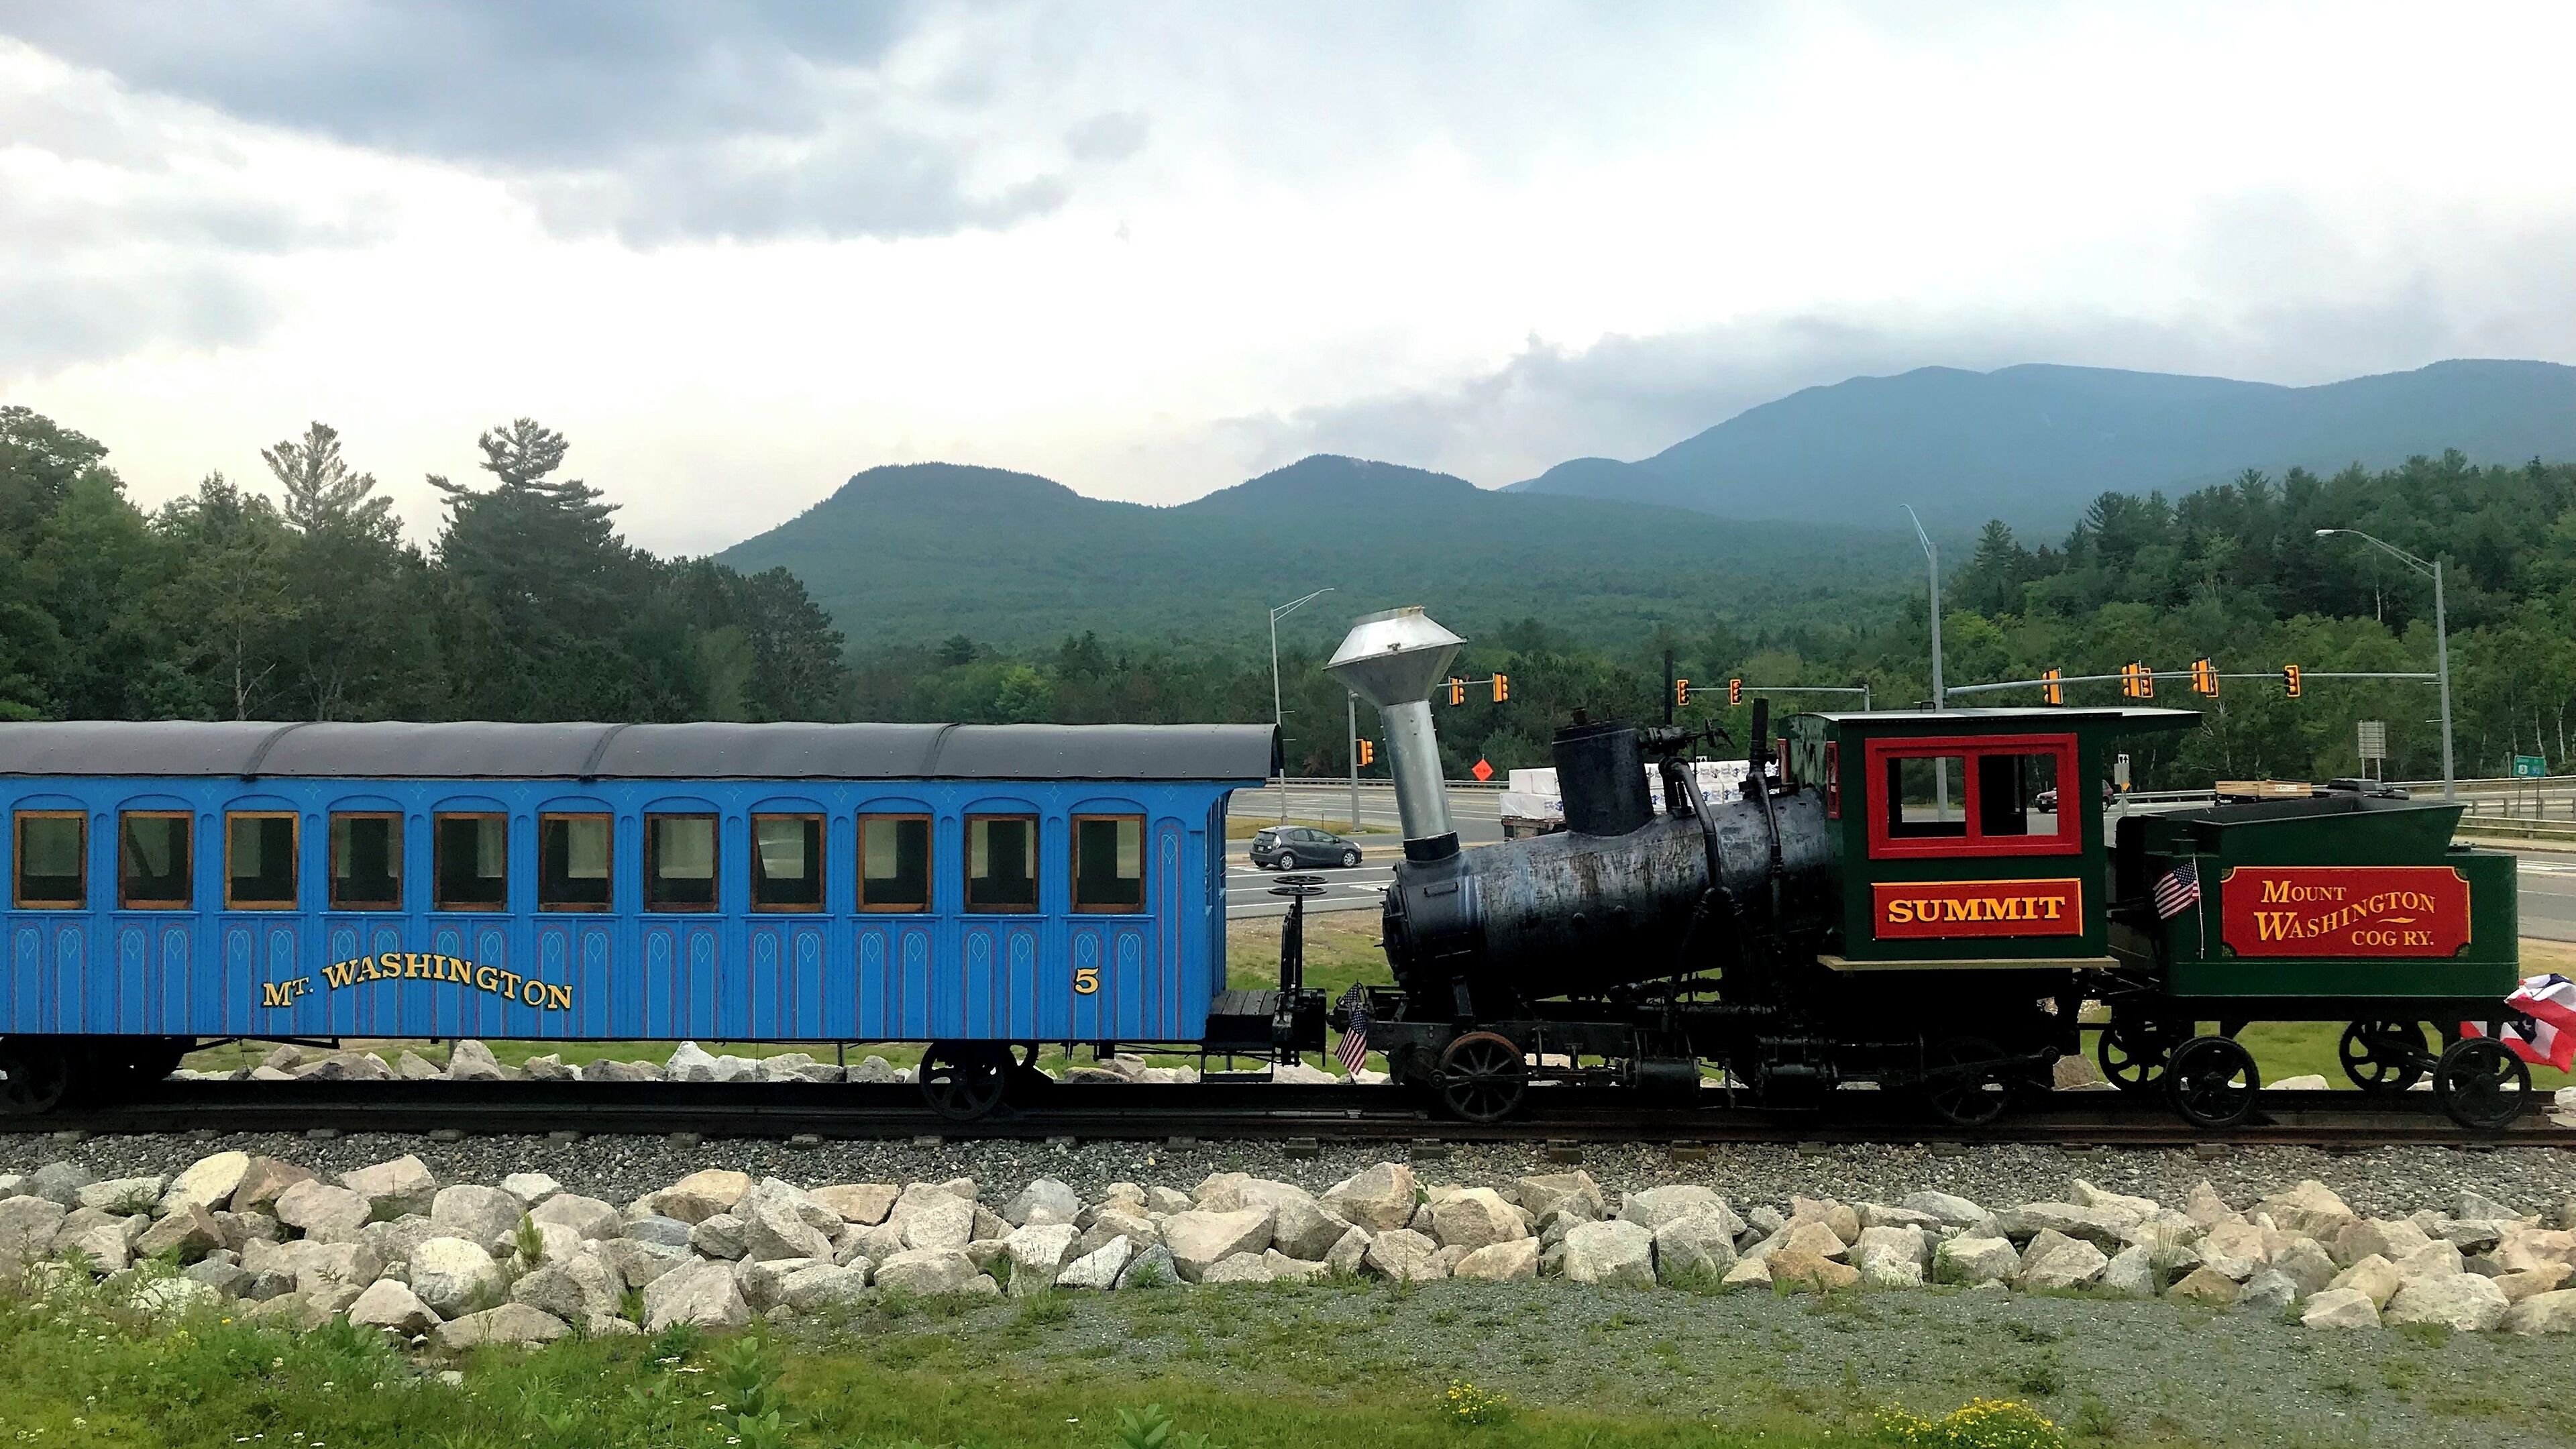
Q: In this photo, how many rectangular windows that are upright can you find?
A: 11